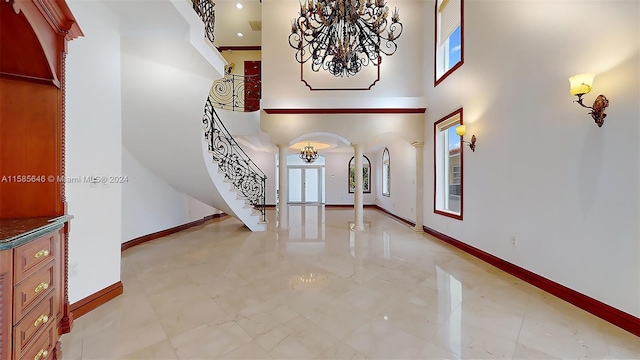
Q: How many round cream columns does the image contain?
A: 3